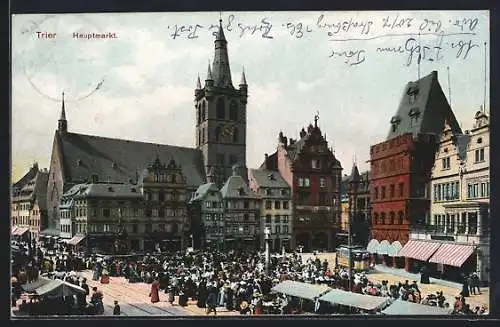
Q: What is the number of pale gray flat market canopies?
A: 3